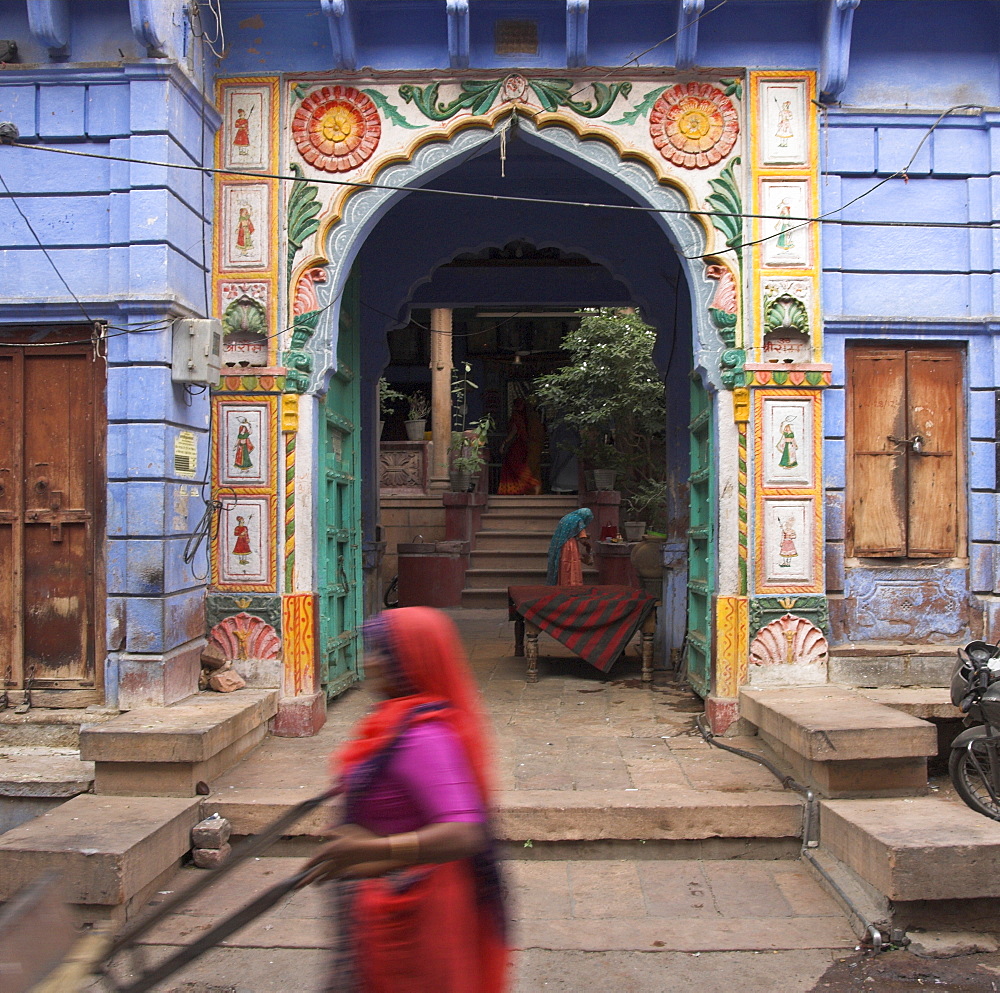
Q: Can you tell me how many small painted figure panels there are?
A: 8